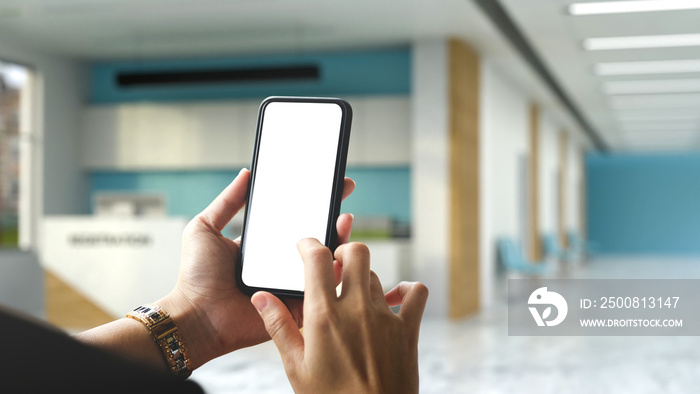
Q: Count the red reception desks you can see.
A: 0